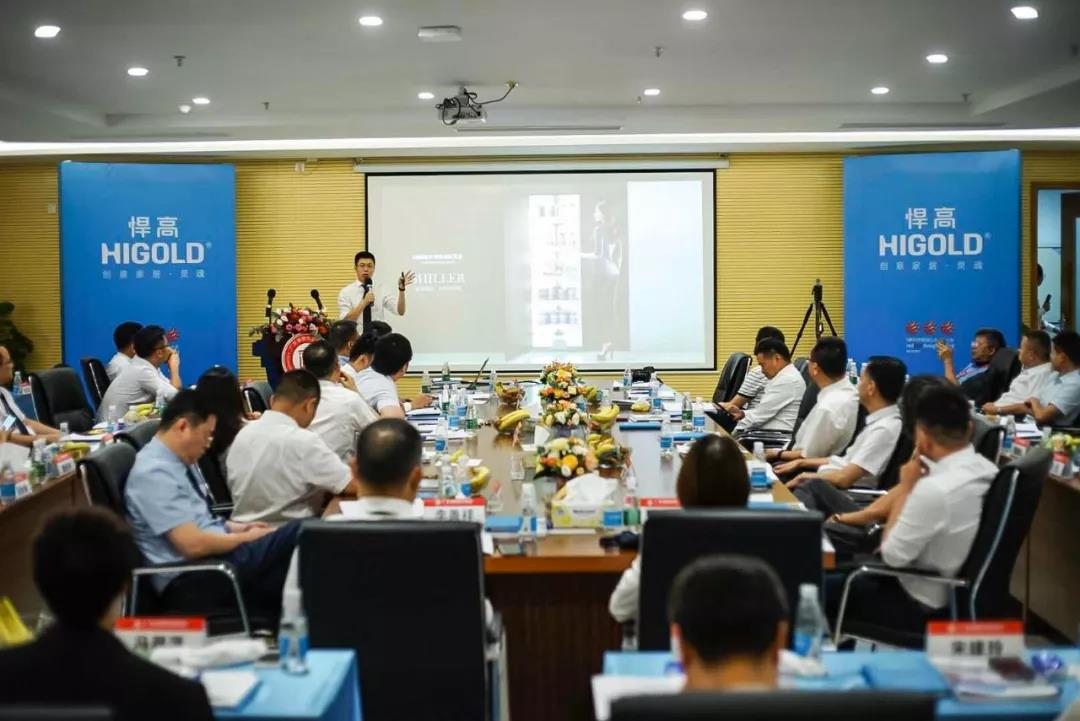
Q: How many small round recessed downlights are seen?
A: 10